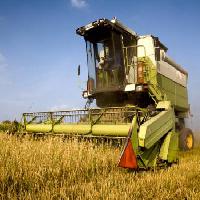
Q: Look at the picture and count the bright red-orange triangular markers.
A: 1